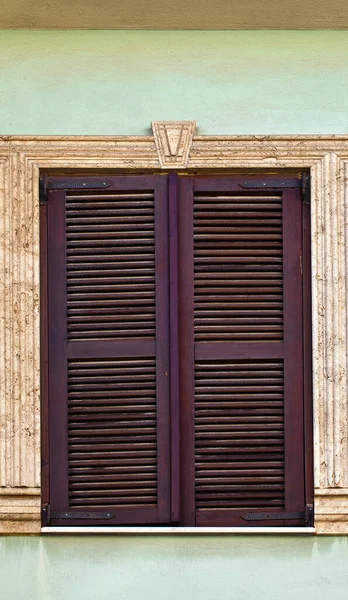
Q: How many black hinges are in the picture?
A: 4